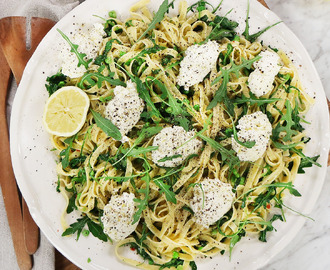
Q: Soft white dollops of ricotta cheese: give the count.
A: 8